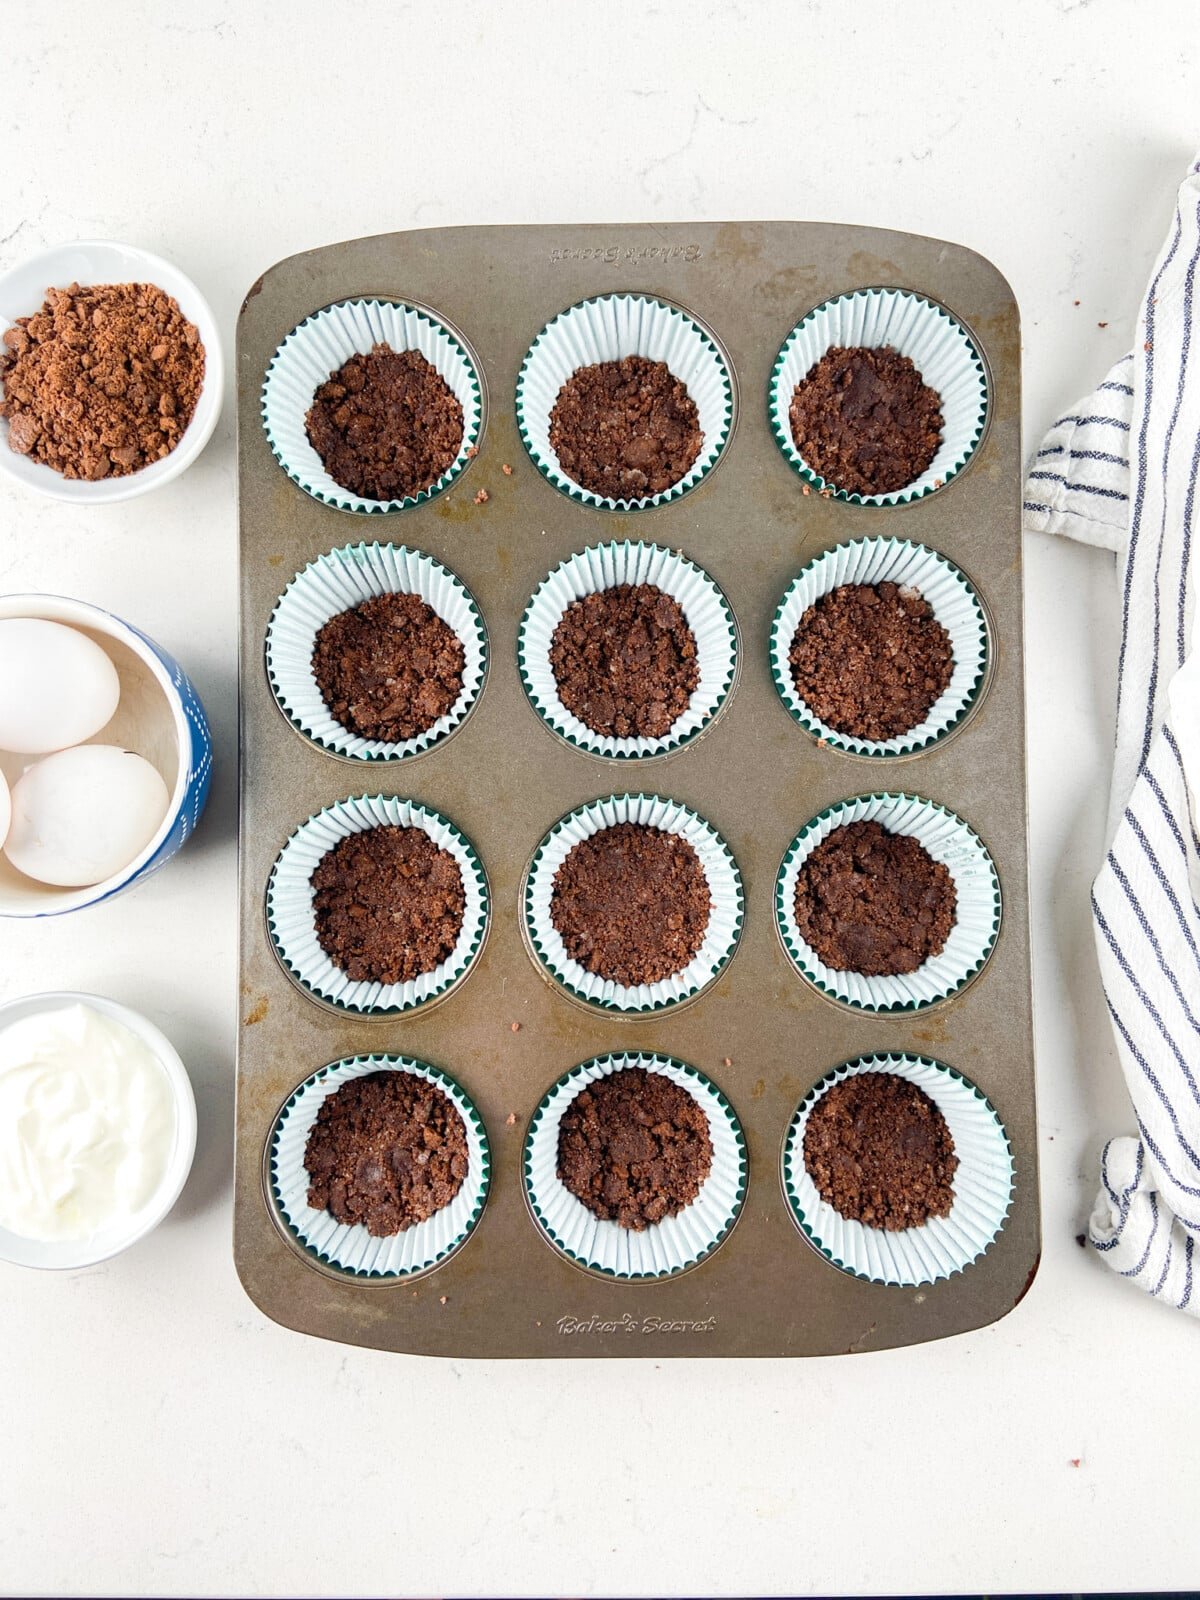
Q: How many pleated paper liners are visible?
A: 12